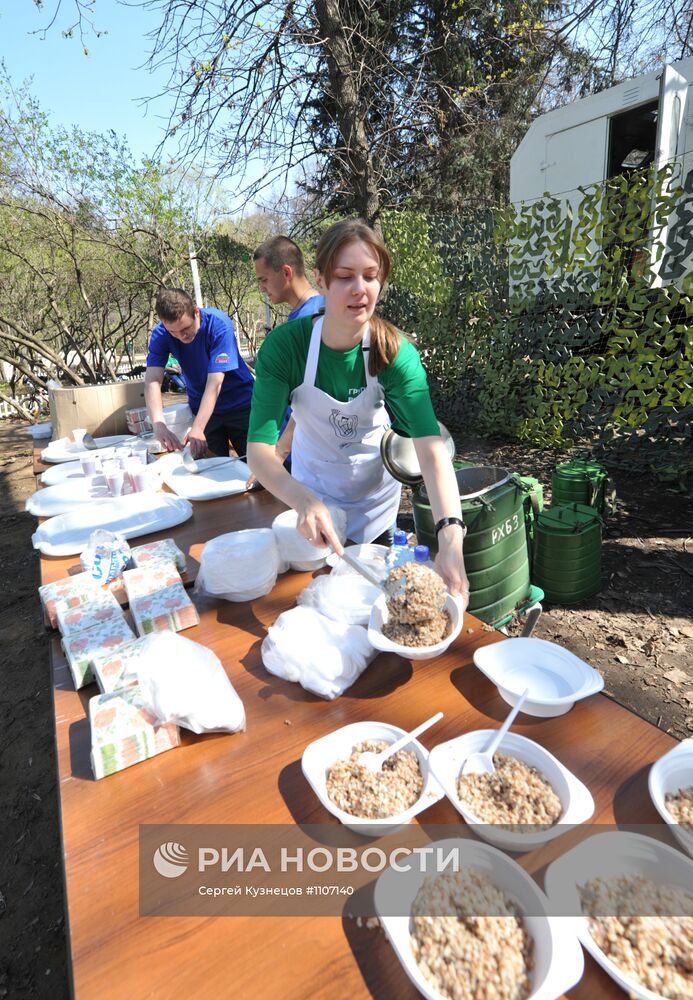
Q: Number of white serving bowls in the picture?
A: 7